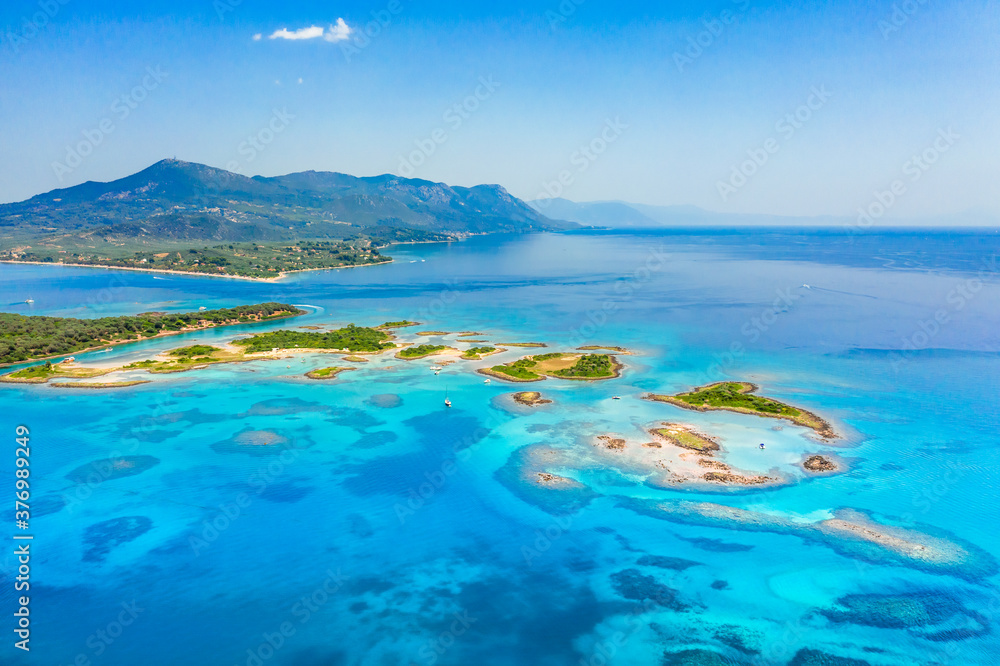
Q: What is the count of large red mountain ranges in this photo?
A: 0